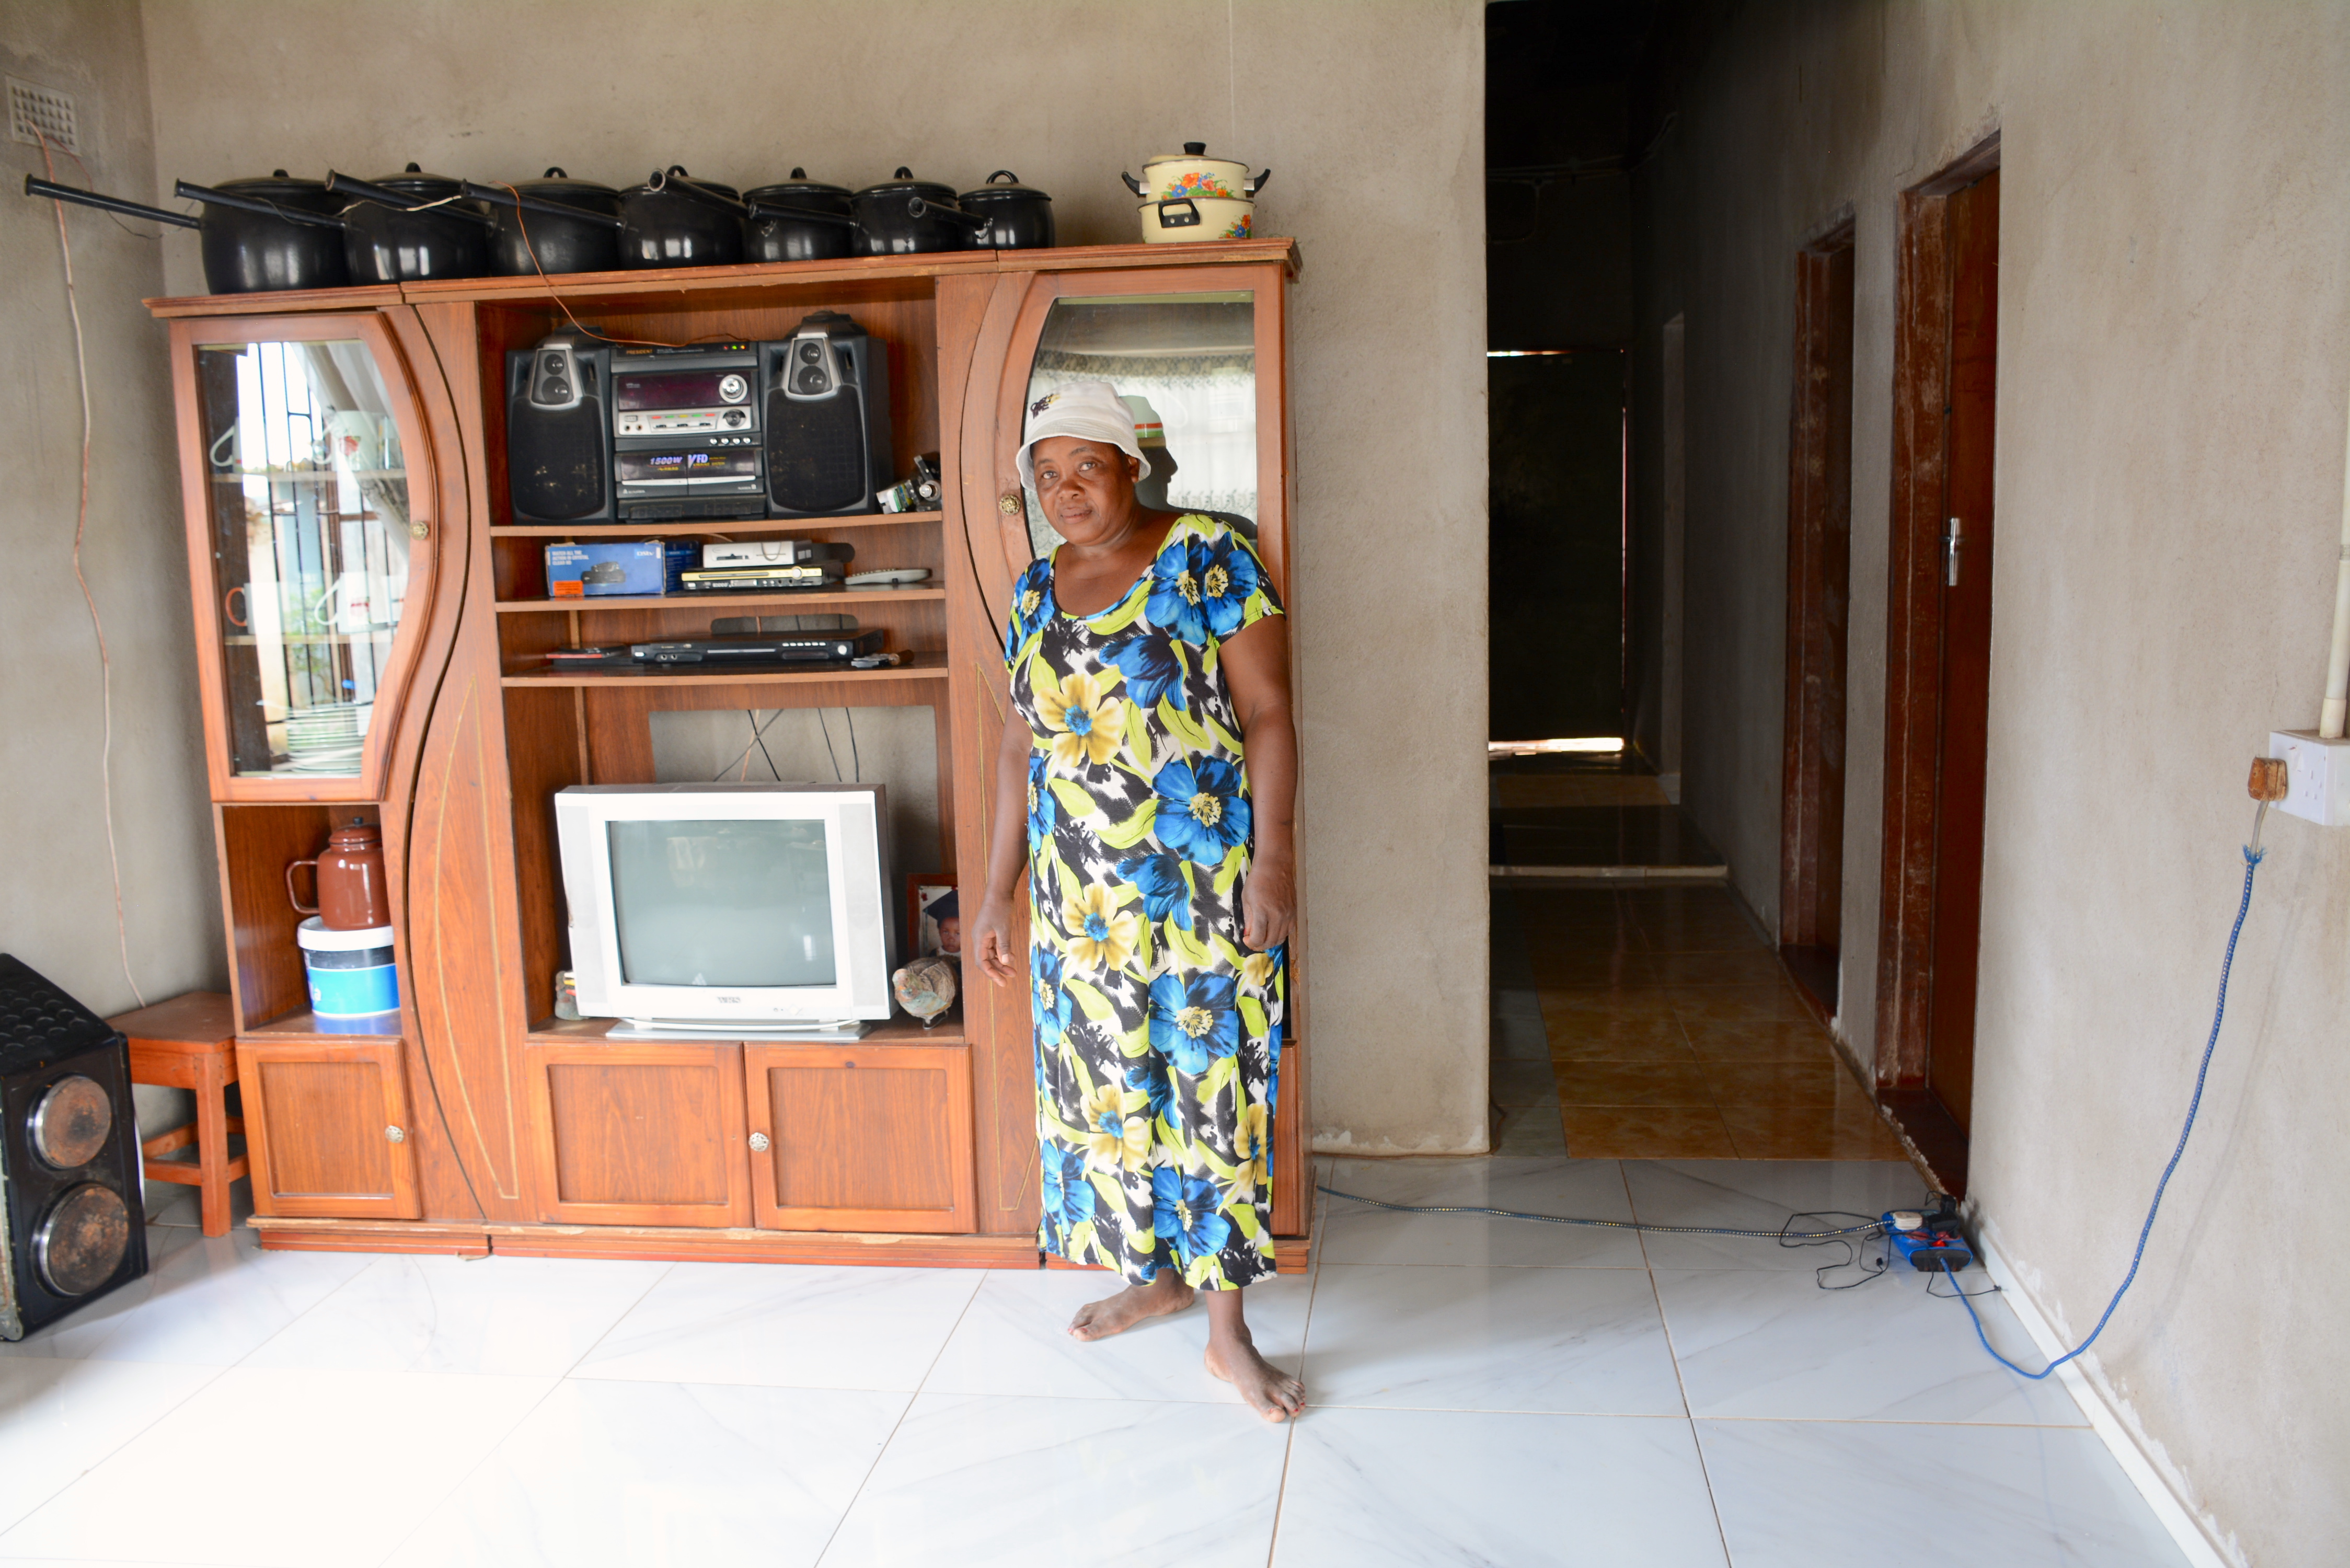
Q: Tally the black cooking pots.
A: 7